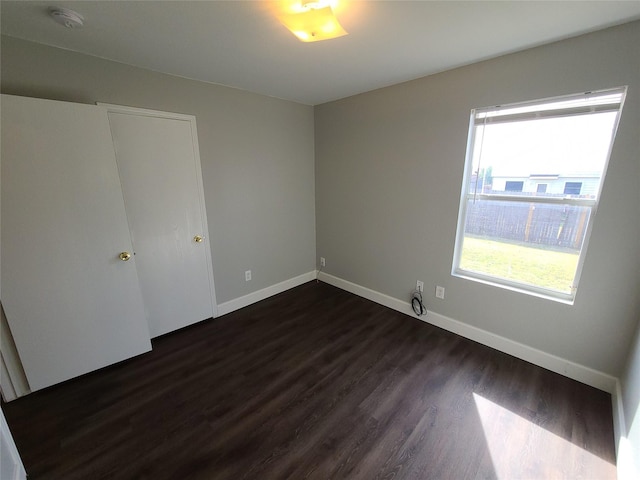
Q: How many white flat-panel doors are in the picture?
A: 2